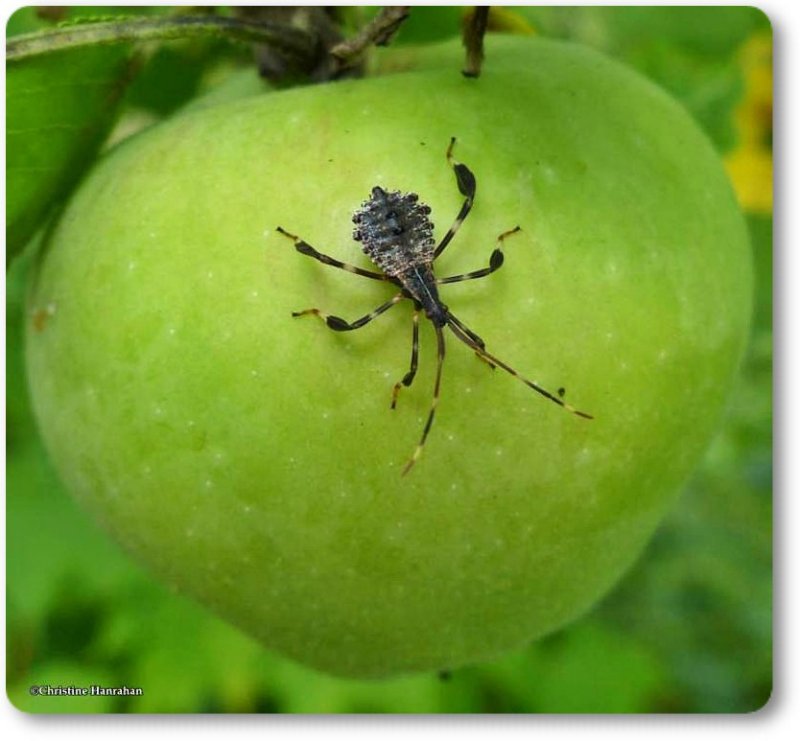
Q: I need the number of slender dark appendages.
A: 8